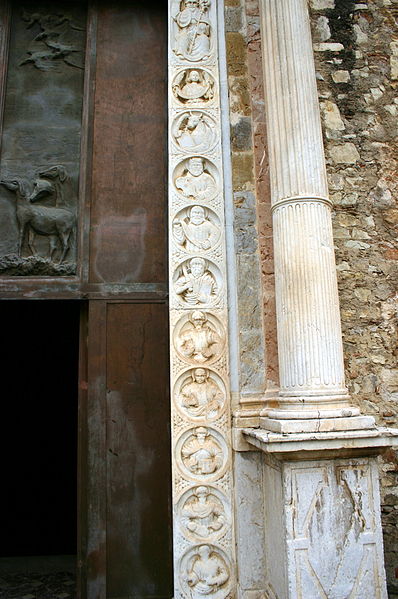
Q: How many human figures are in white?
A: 10